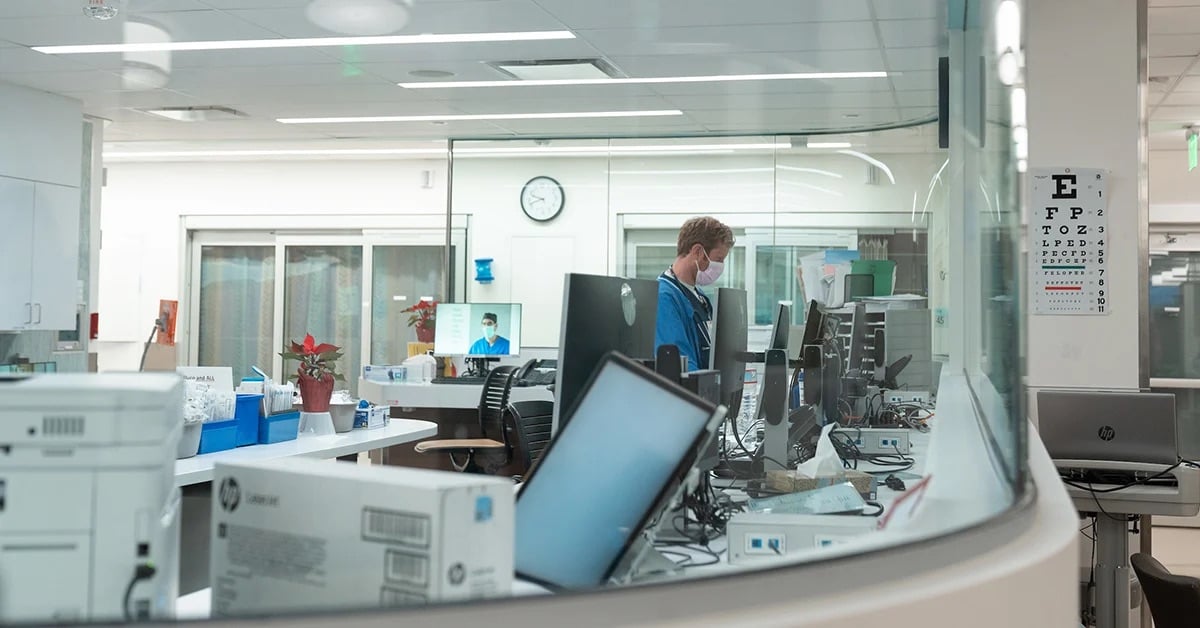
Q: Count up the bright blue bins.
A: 3